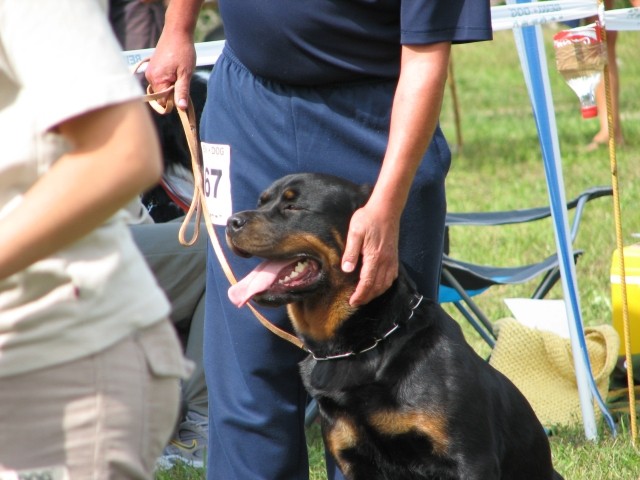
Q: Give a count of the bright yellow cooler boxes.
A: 1